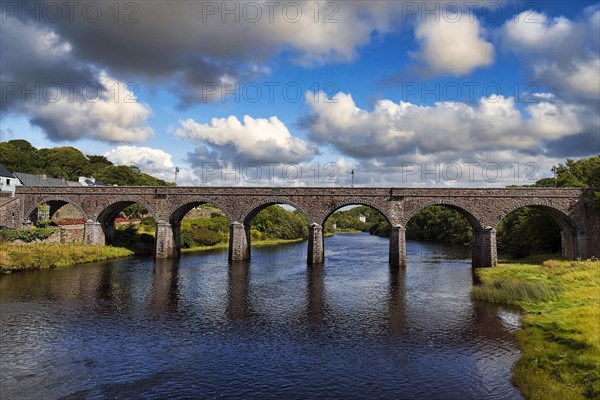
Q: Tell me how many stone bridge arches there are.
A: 7